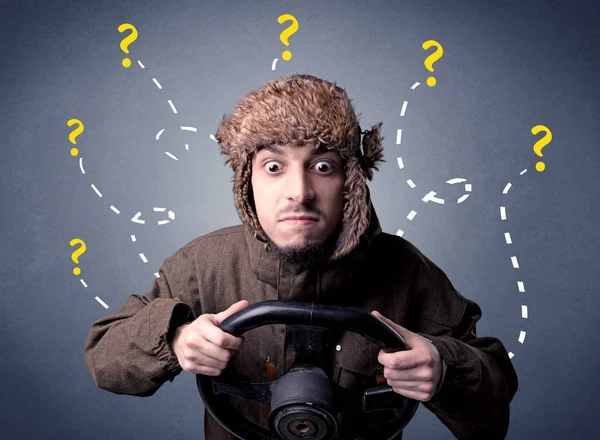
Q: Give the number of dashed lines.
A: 6